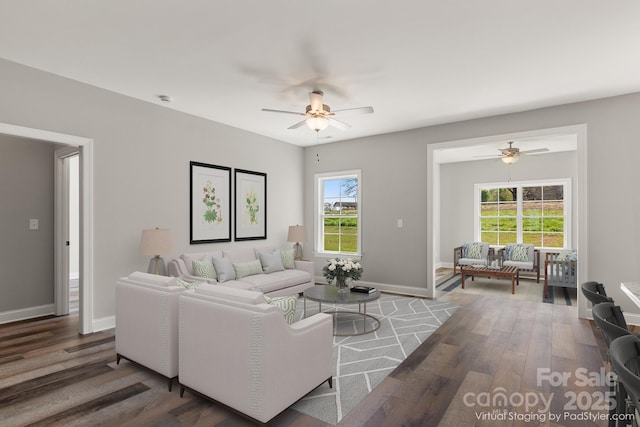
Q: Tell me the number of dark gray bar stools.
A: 3